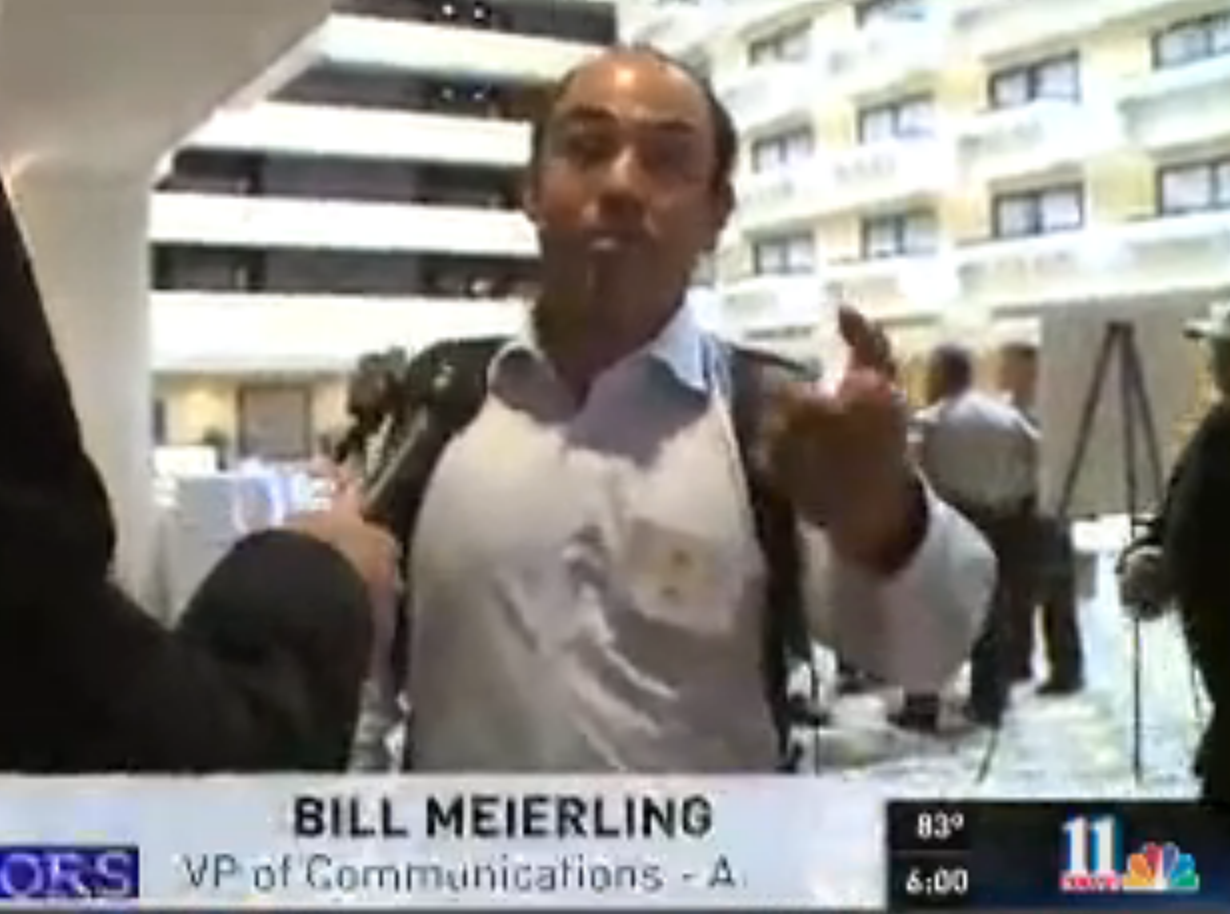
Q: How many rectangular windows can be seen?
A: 10